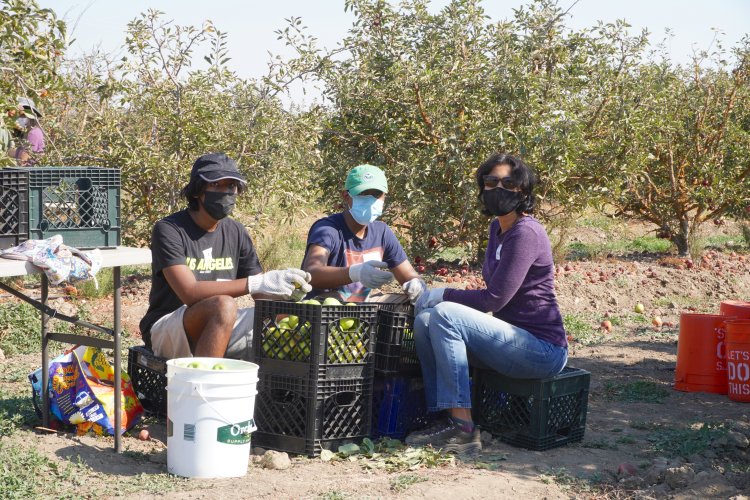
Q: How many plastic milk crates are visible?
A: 8